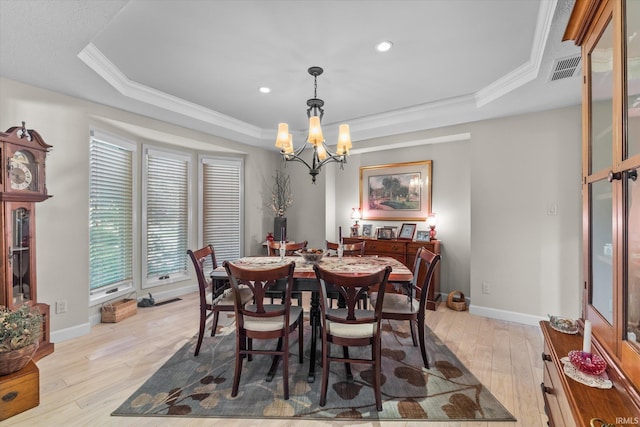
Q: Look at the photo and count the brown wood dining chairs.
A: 6